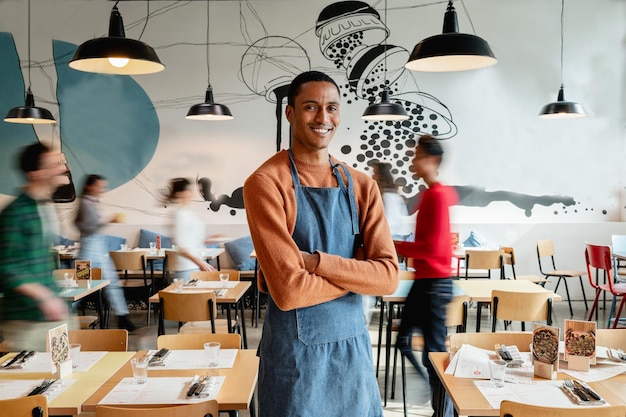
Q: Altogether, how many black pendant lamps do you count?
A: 6